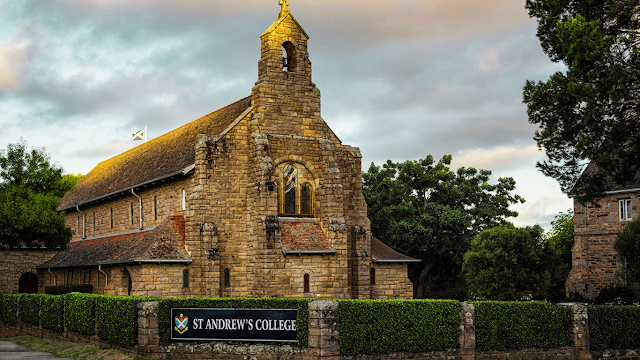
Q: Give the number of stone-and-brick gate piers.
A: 4